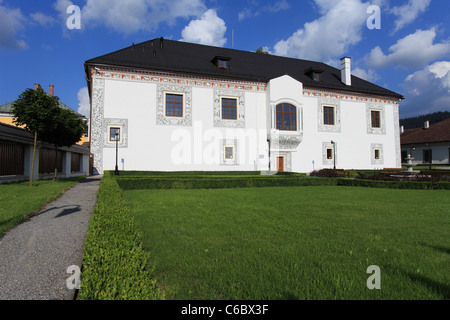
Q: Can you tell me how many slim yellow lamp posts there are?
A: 0